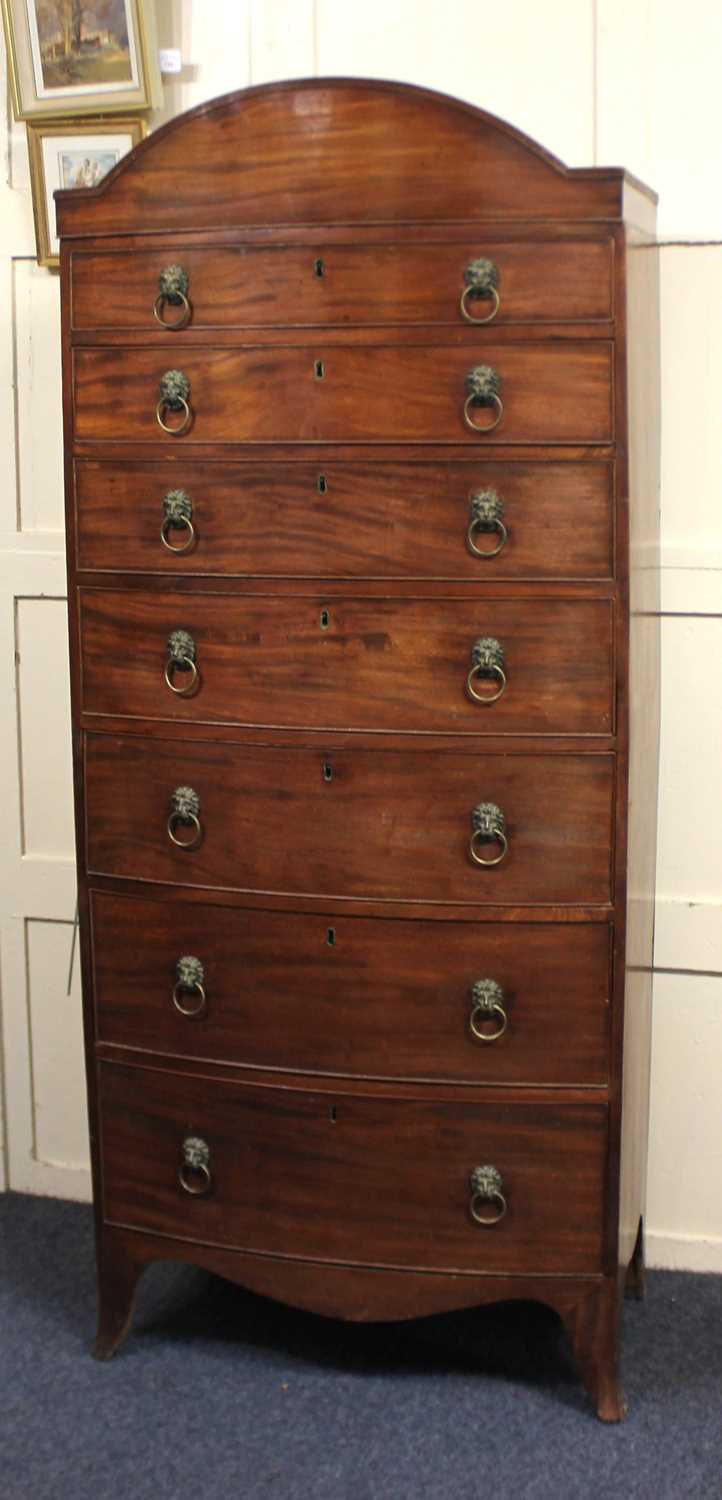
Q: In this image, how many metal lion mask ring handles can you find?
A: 14